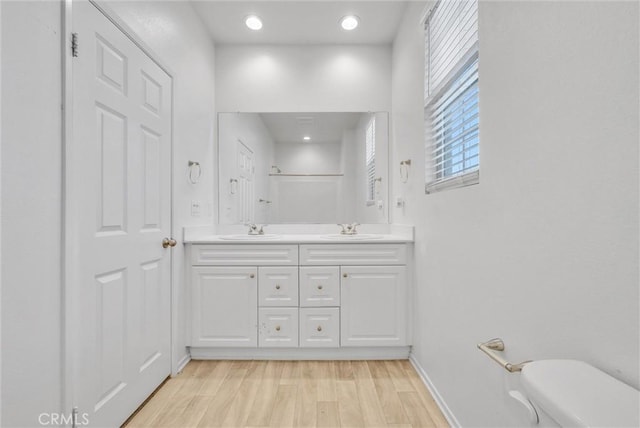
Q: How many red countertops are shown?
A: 0